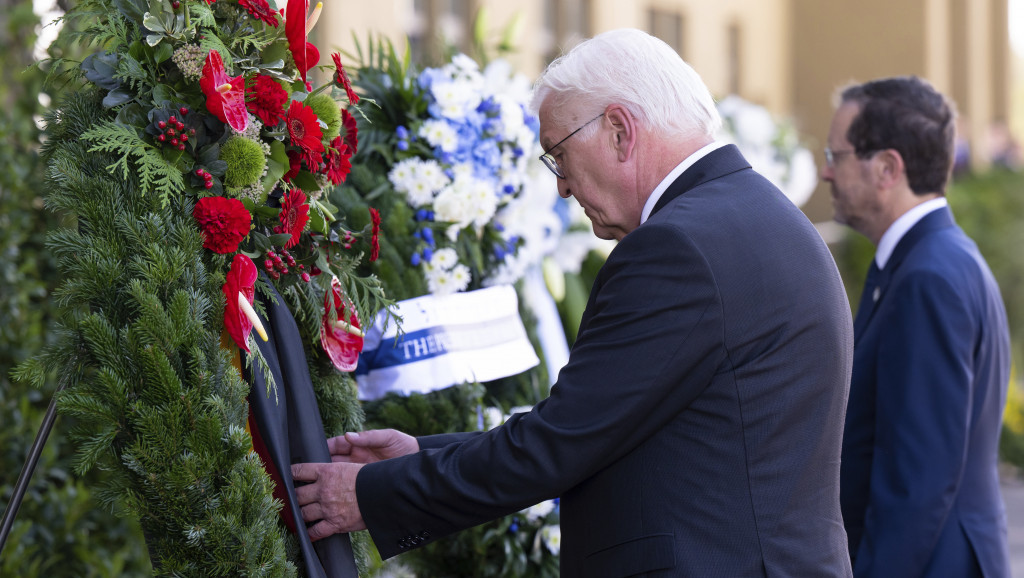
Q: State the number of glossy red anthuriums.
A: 4